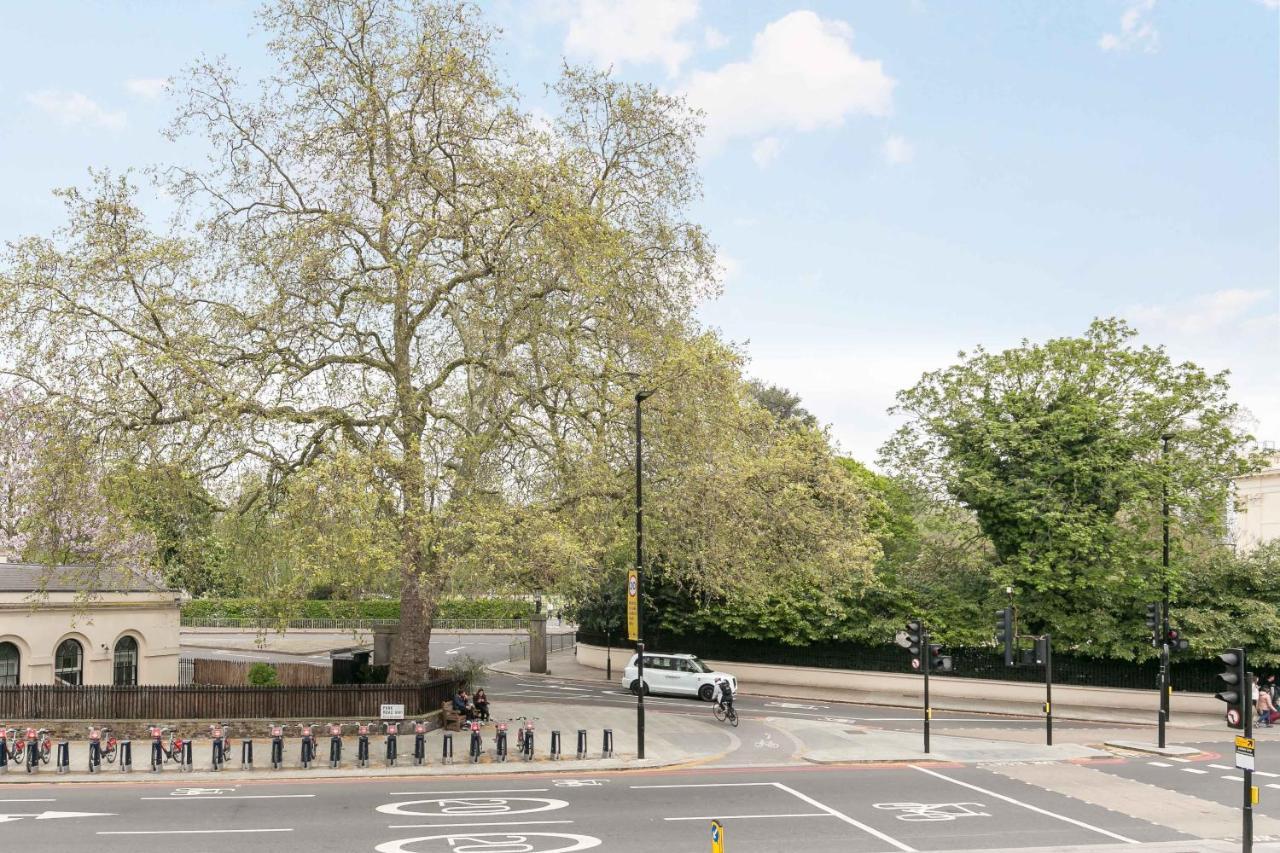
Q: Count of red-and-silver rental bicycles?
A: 14